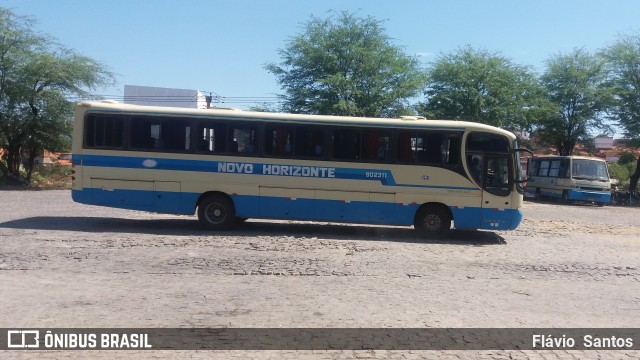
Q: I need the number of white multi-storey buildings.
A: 1